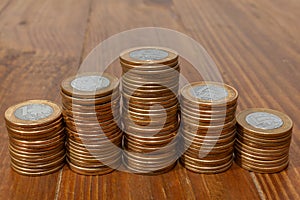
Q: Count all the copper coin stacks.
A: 5